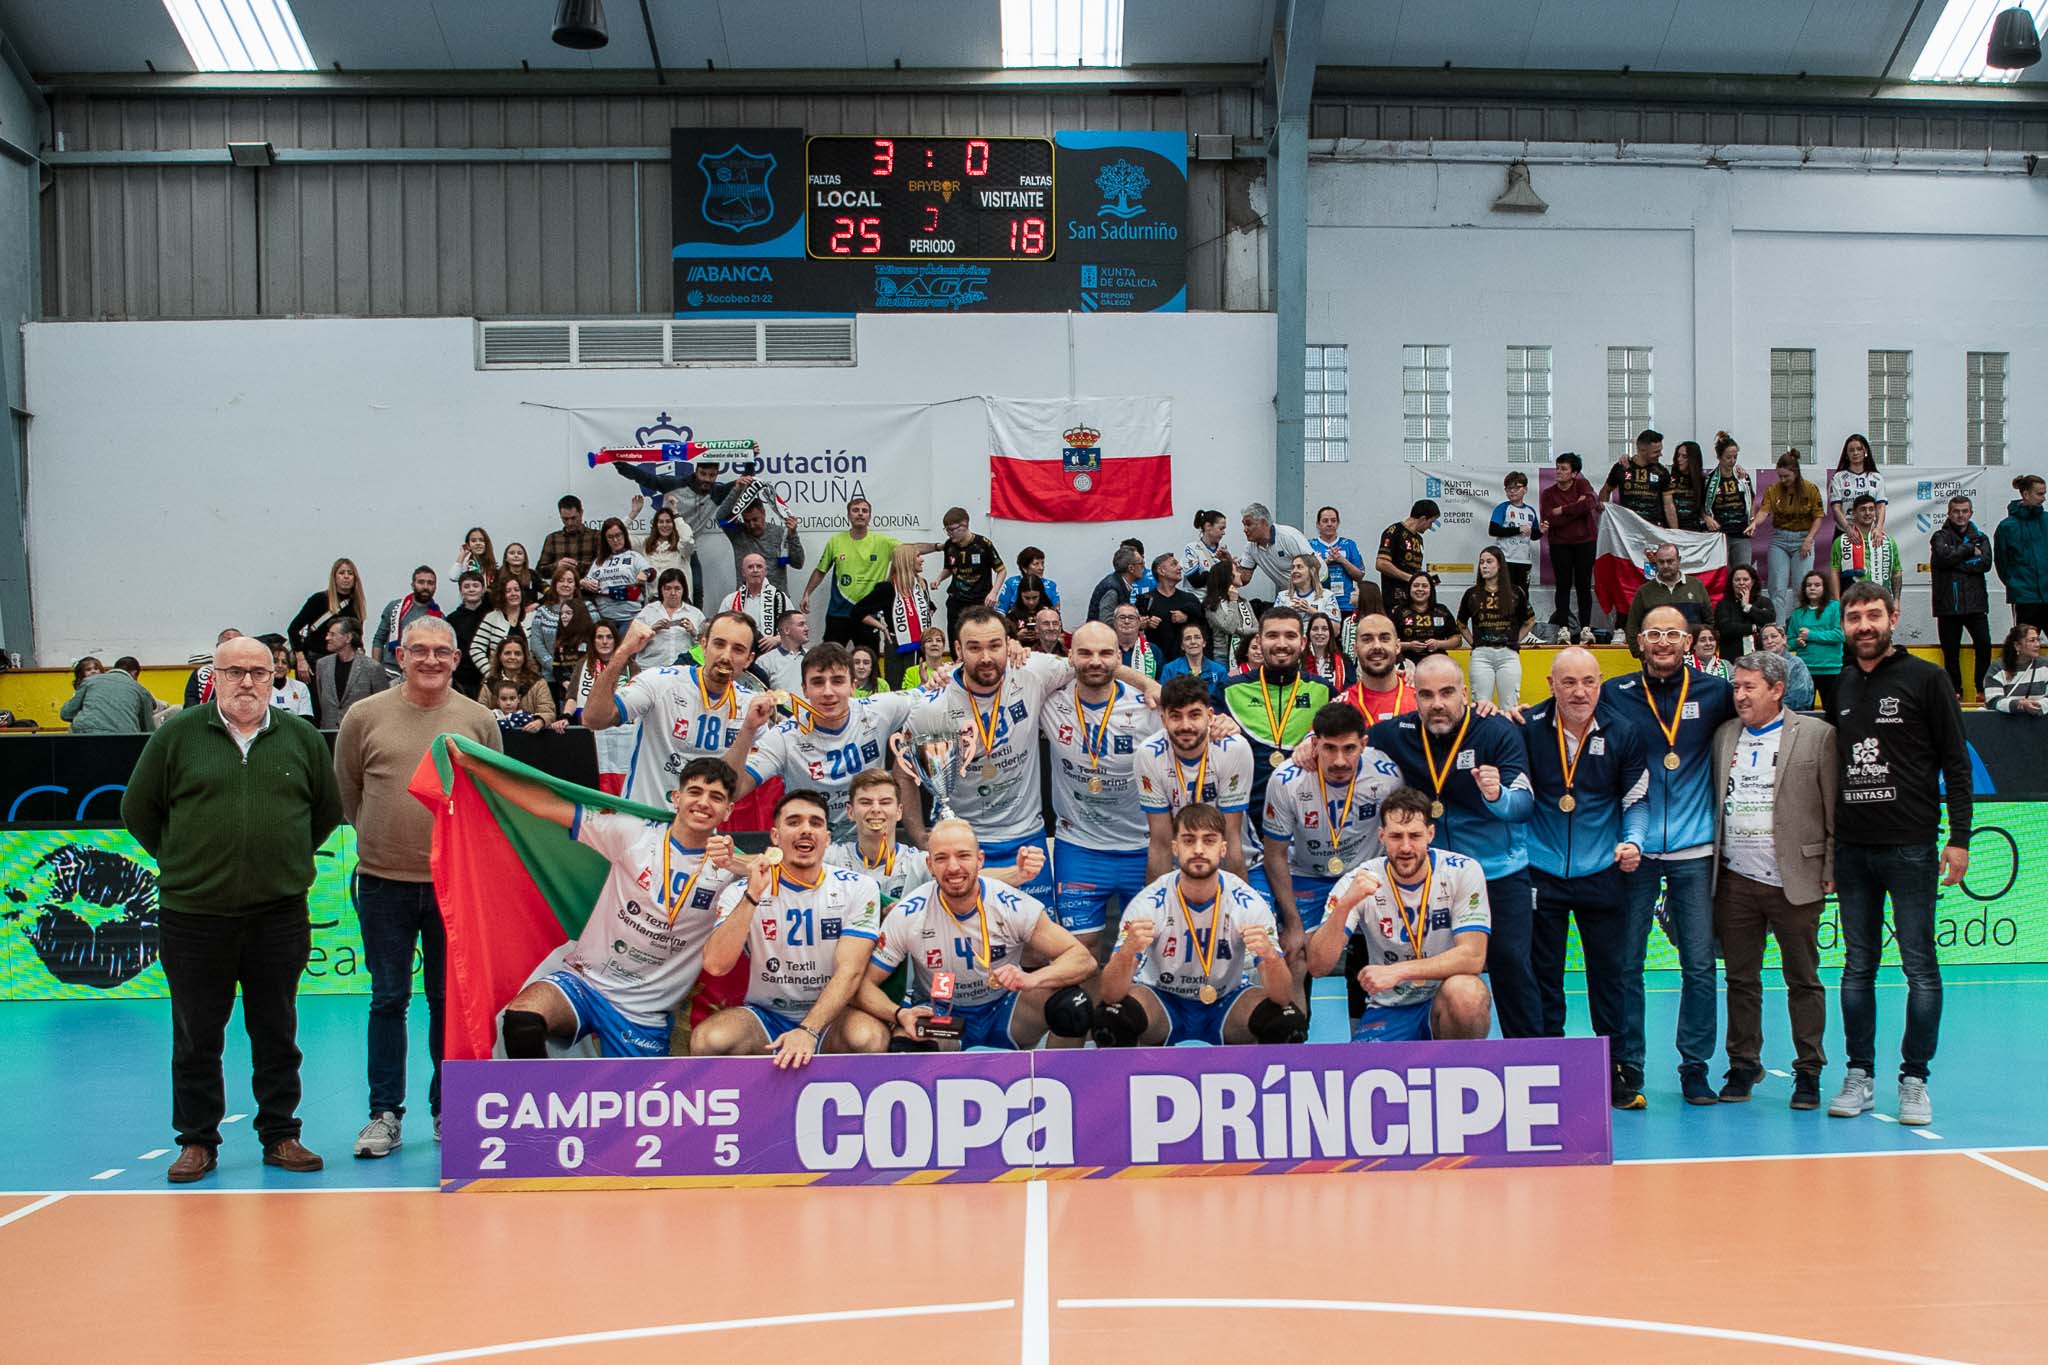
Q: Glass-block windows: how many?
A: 7